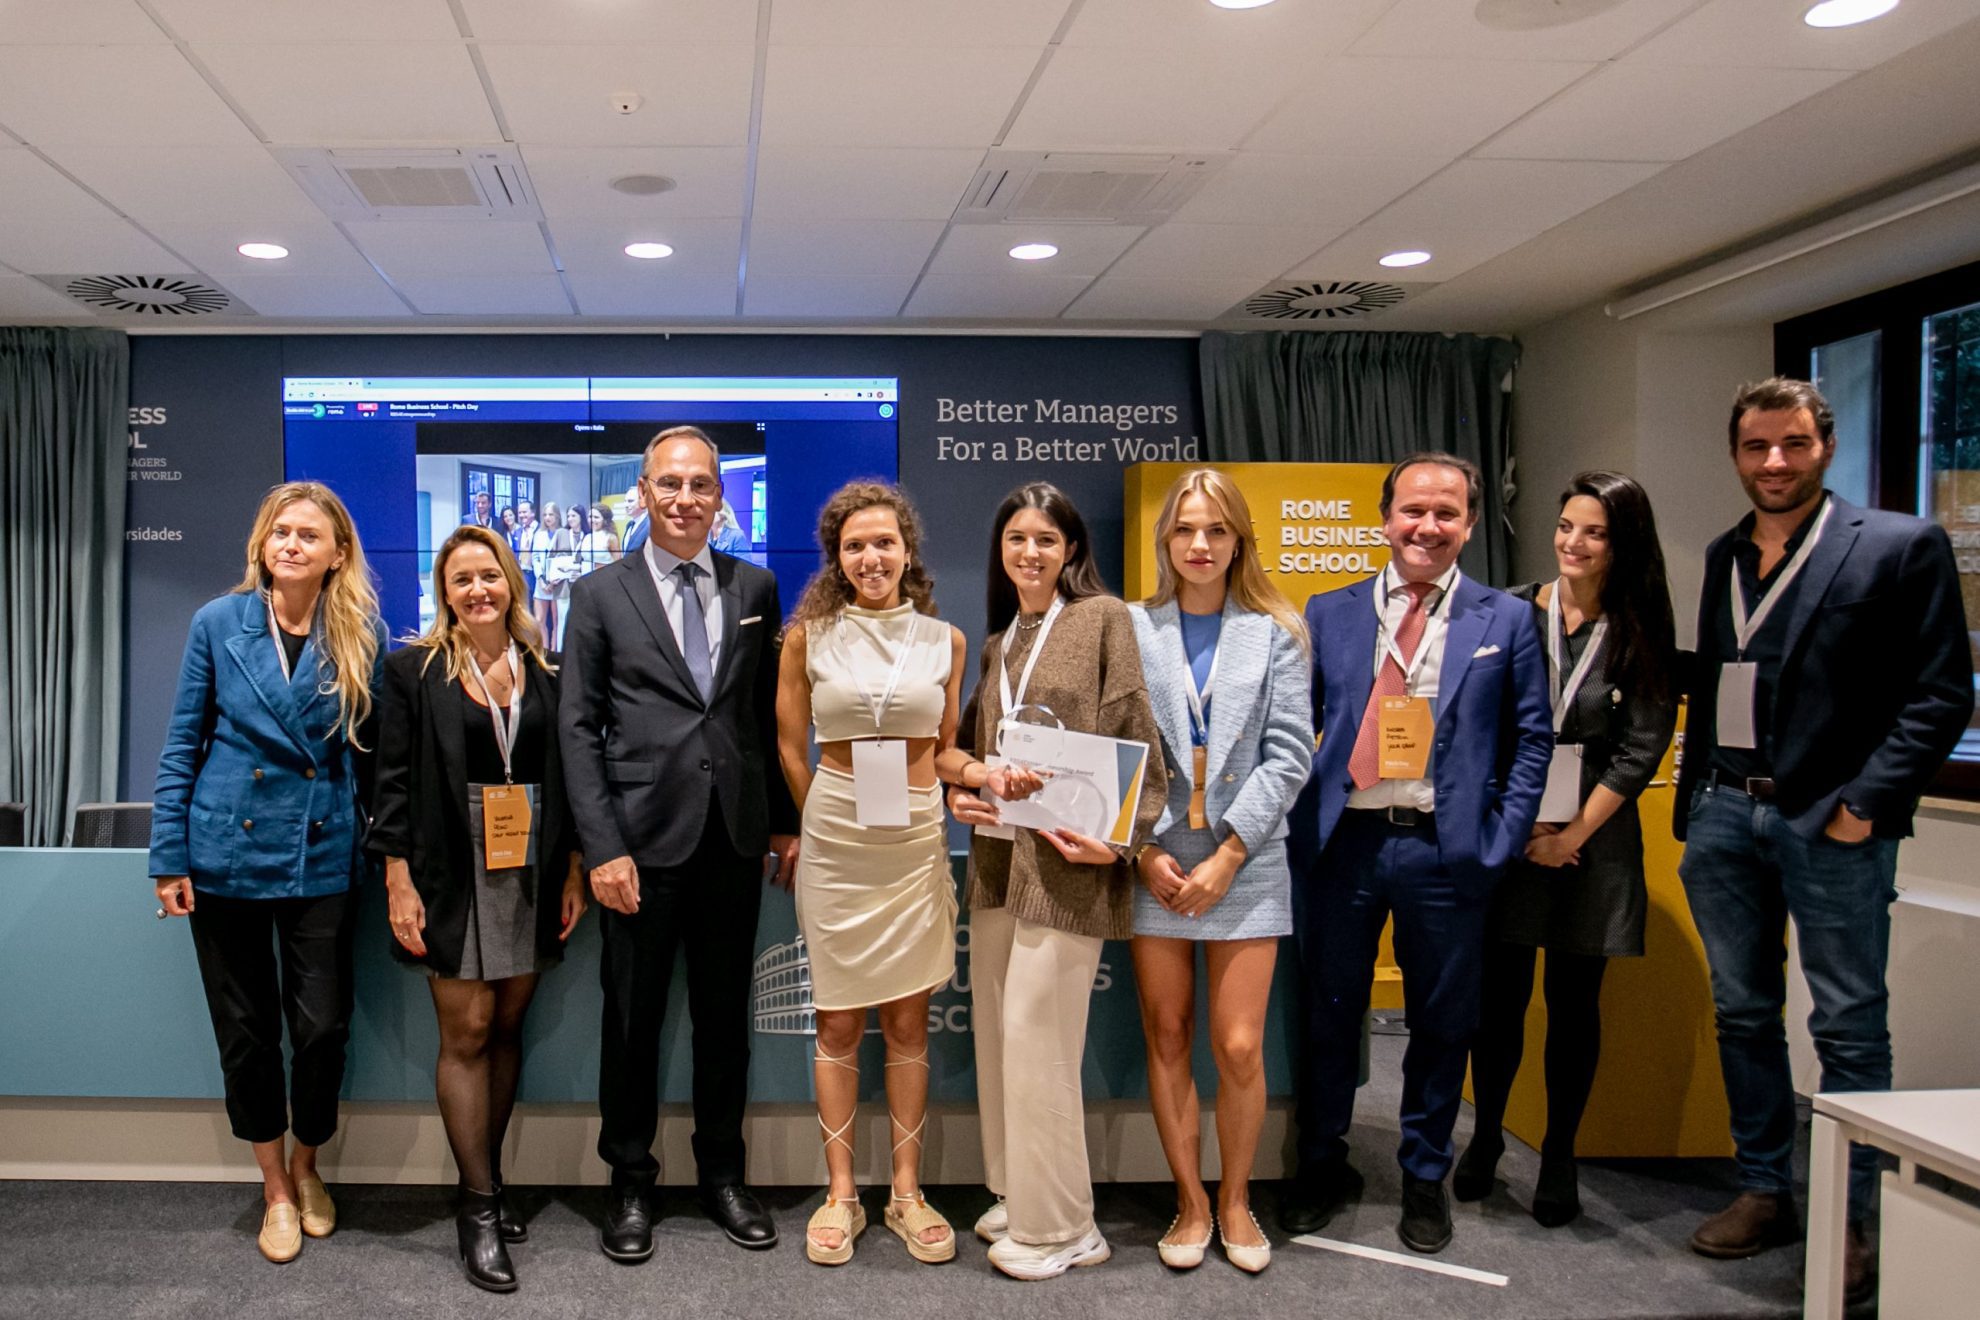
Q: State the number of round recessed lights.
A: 6